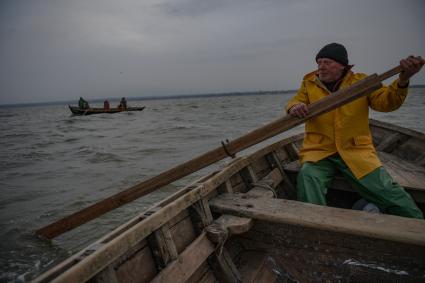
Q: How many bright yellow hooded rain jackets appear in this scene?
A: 1